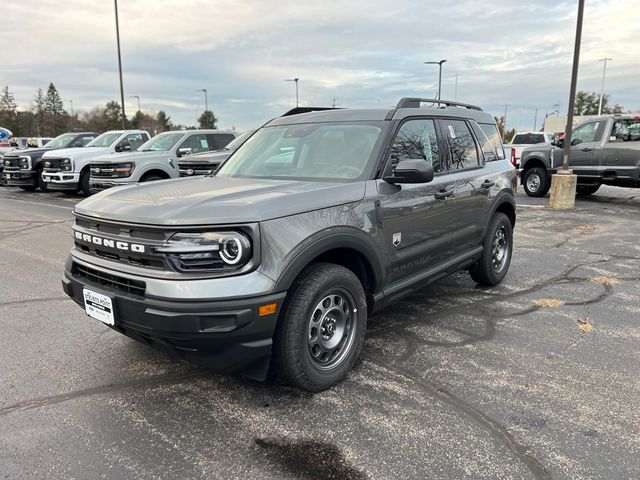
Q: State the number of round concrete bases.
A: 1